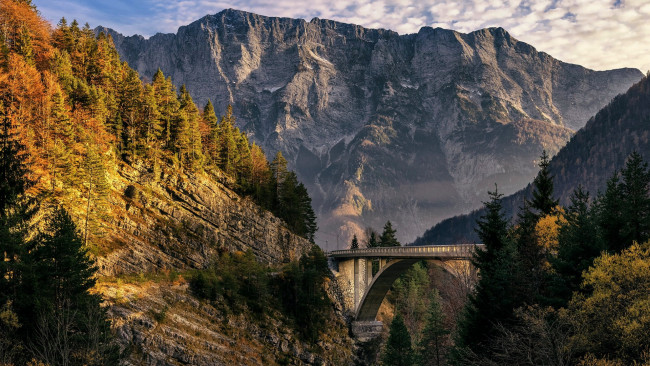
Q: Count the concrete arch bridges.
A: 1